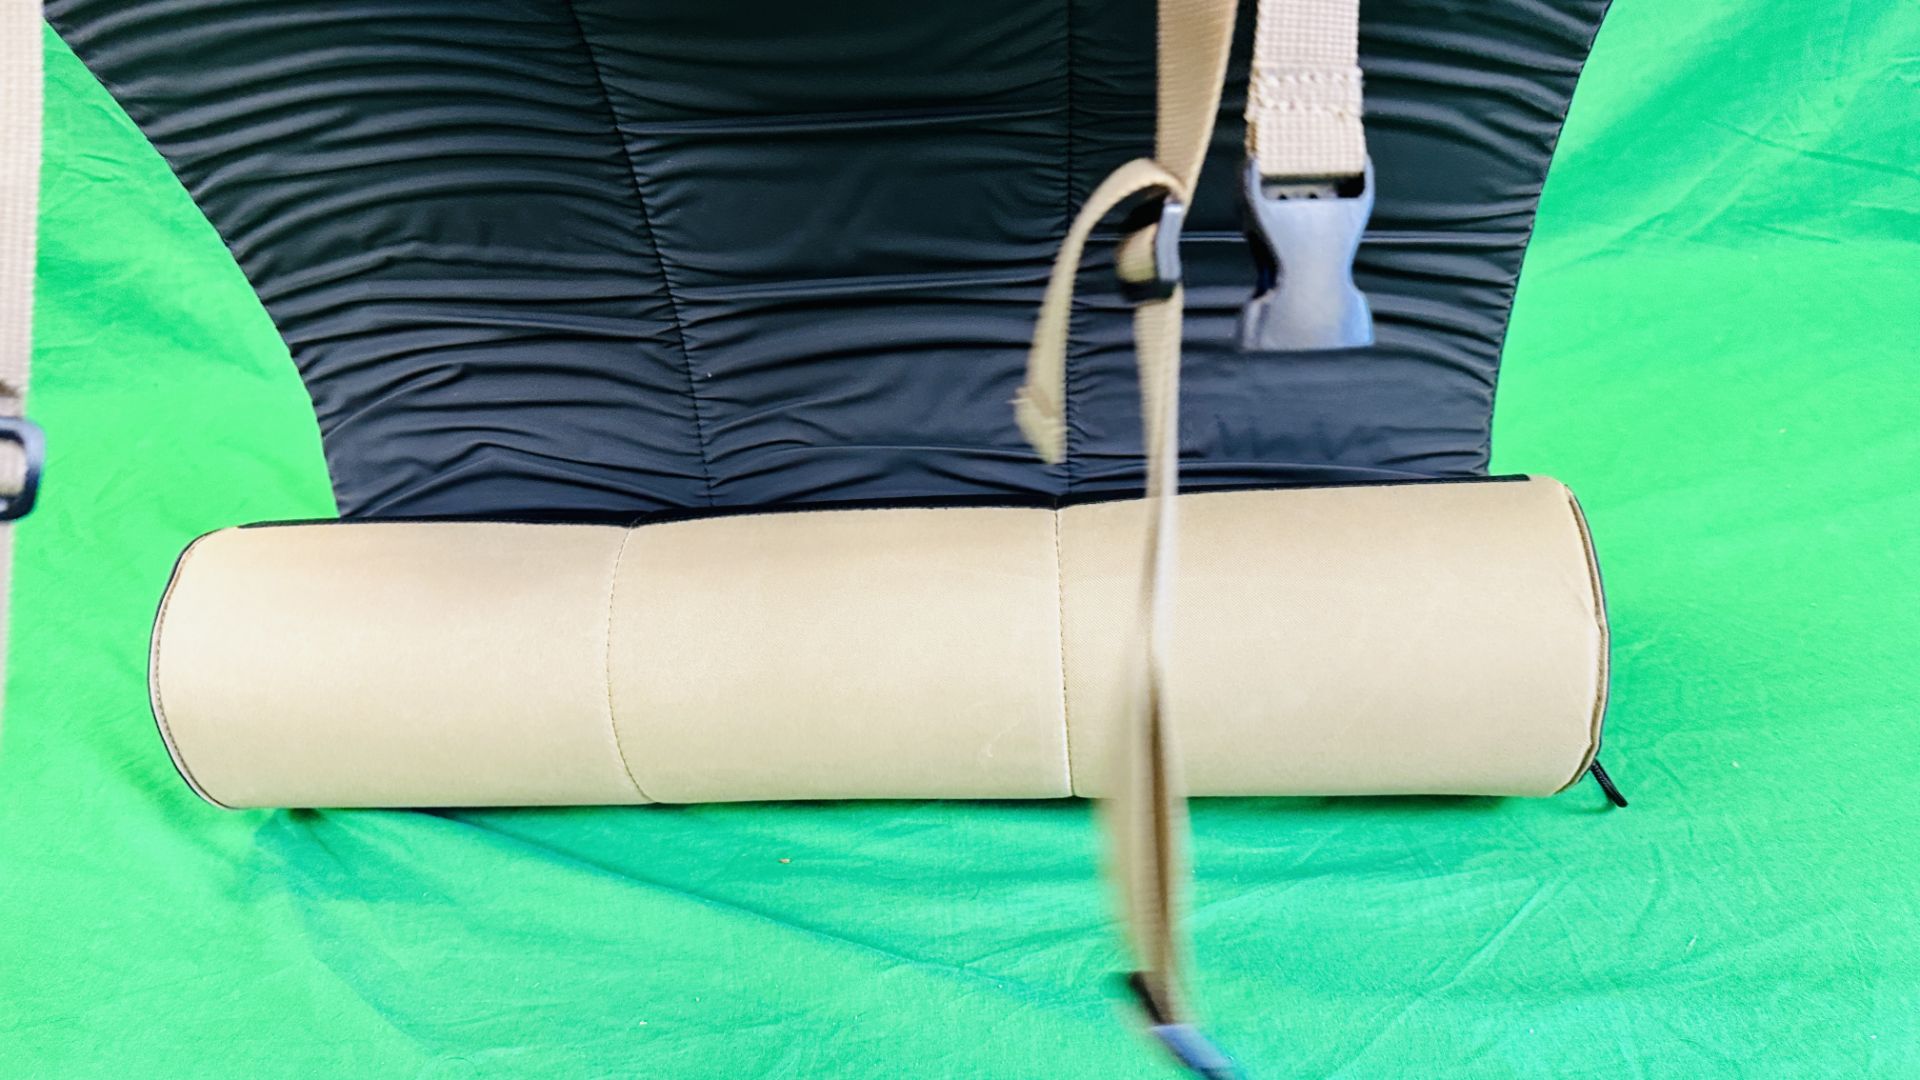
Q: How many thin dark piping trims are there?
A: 2